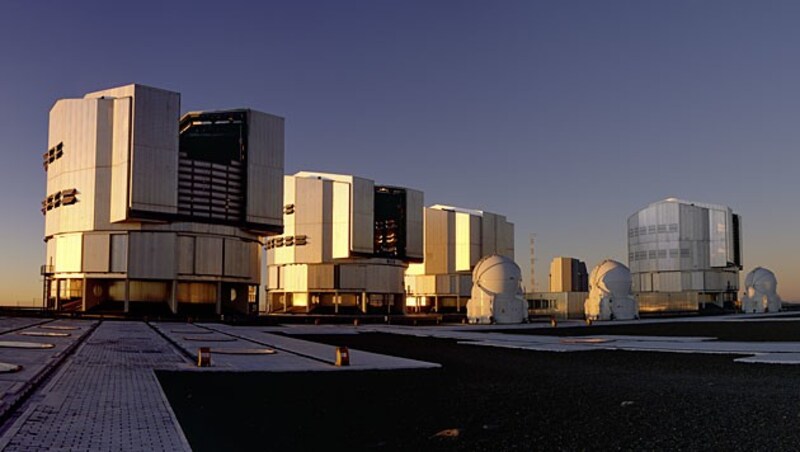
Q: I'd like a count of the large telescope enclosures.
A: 4